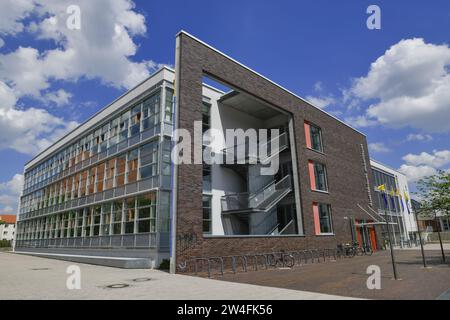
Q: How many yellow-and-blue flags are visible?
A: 4